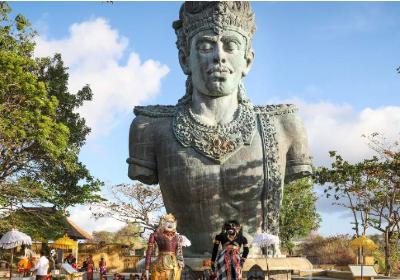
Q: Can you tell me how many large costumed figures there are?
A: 2